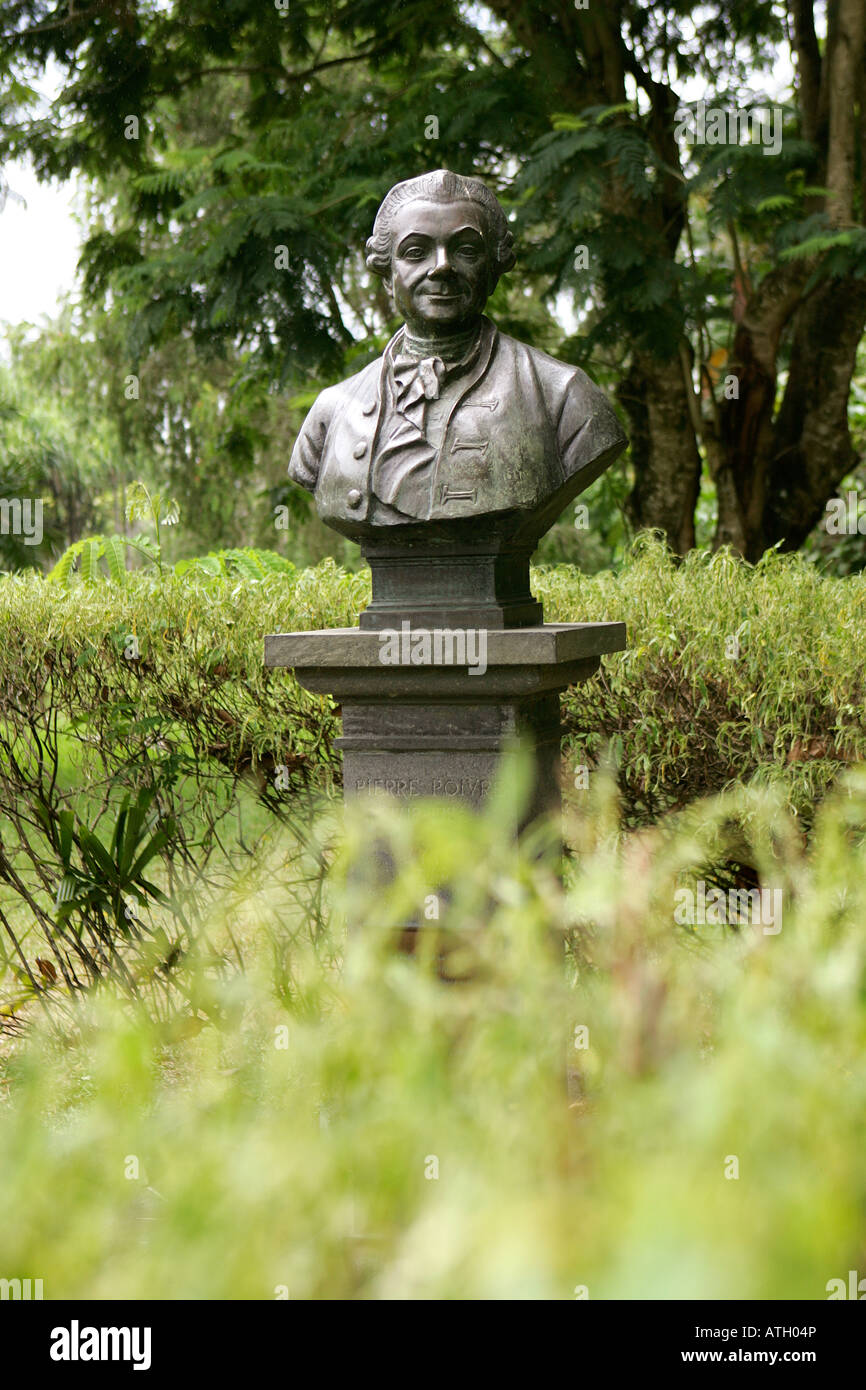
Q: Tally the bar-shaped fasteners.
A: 3